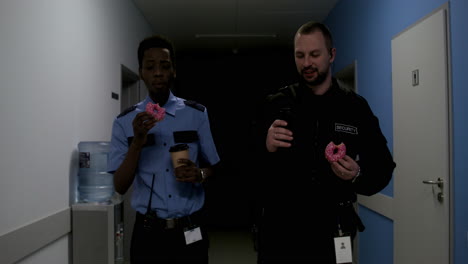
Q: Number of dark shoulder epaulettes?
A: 2